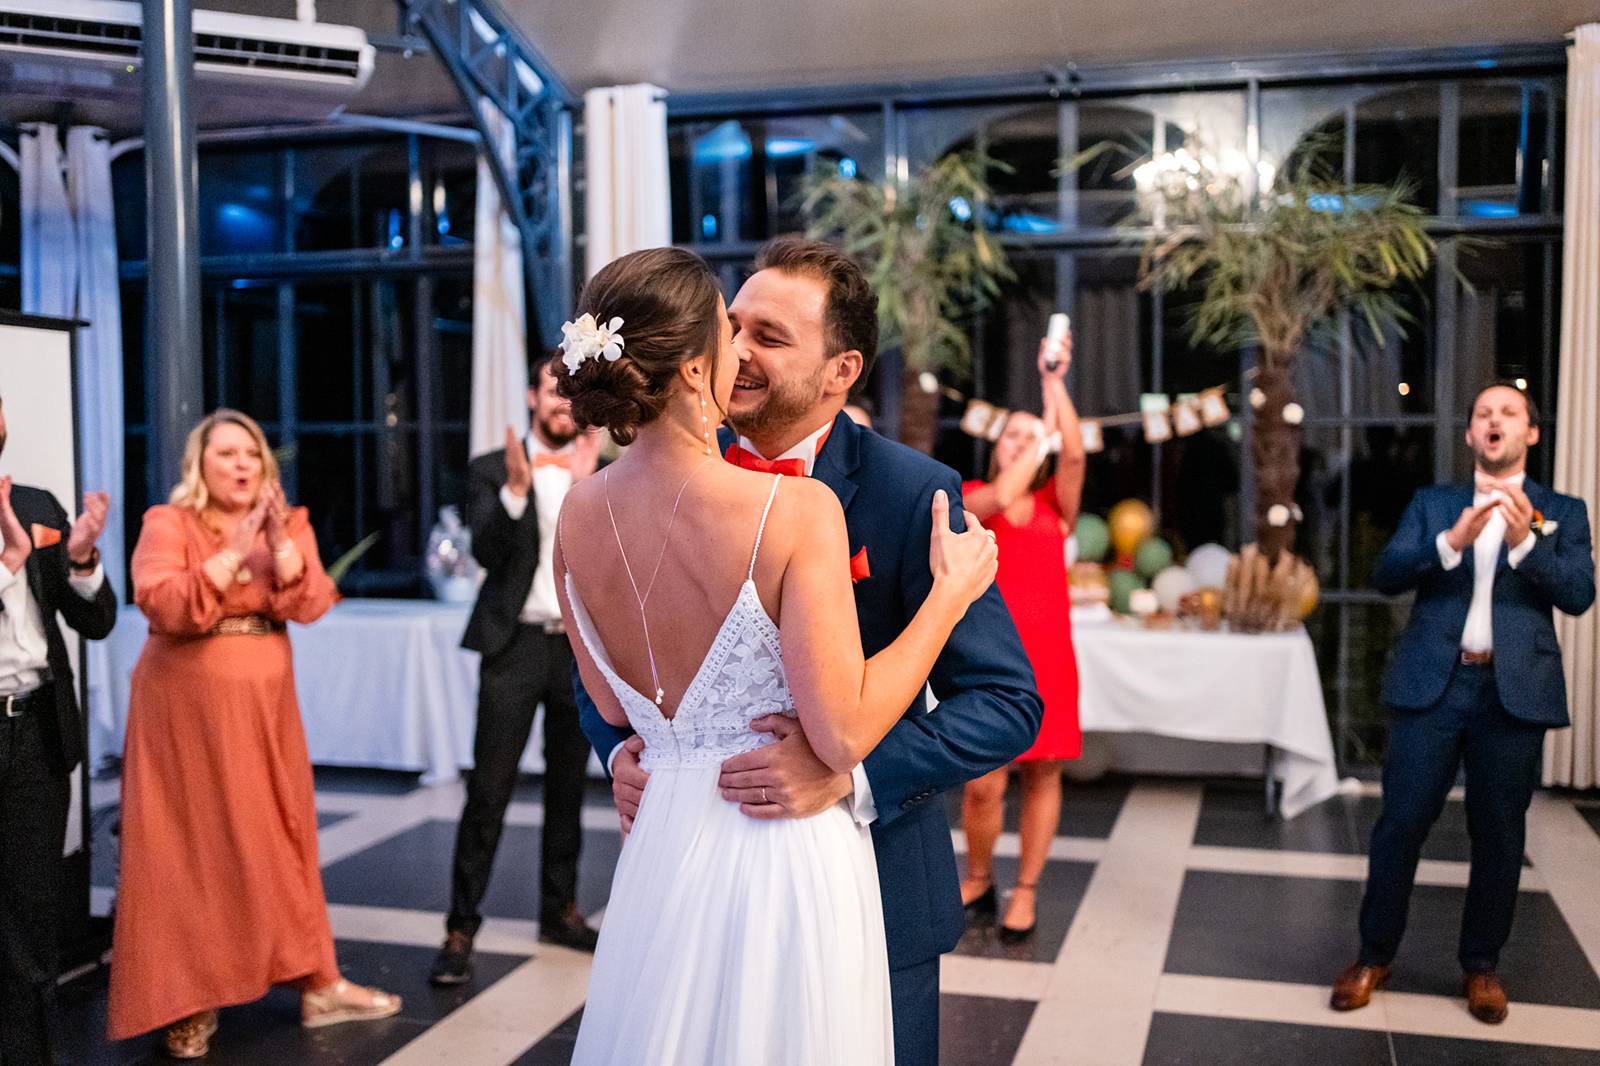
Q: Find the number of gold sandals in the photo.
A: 2